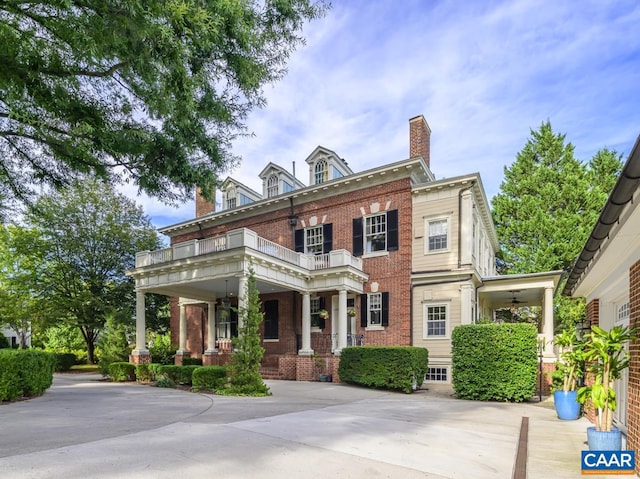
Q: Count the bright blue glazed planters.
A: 2